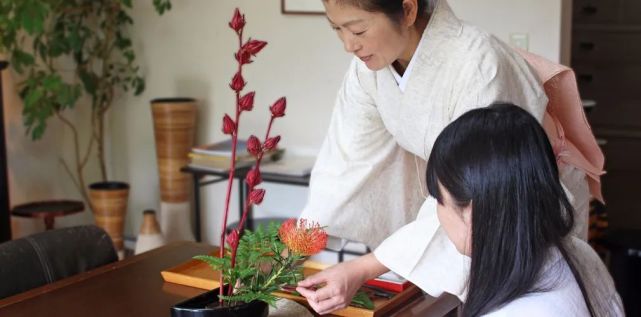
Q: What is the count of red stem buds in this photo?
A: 12